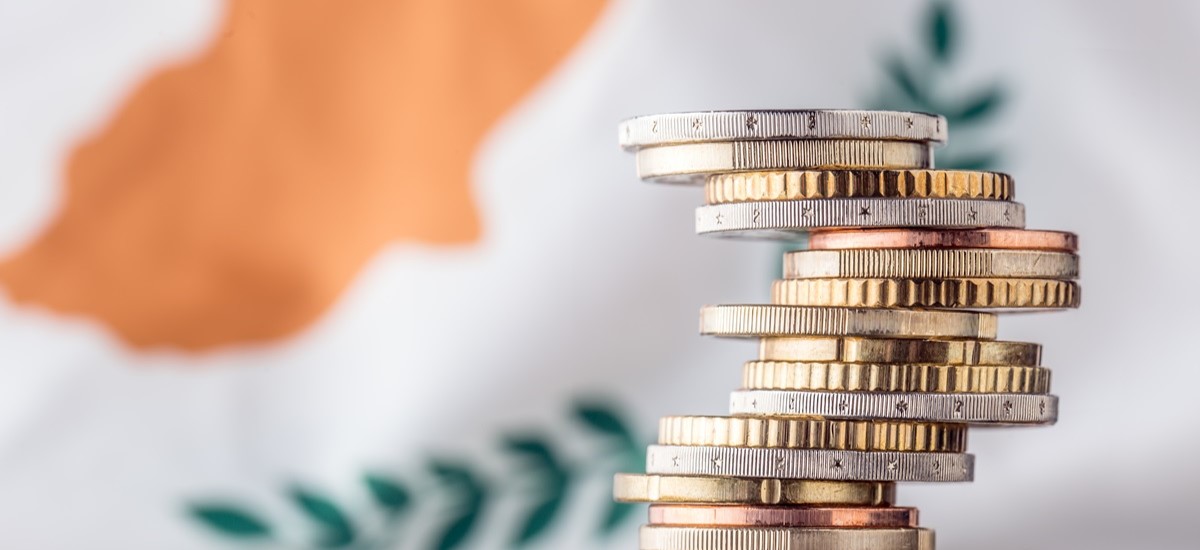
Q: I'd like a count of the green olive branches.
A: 2